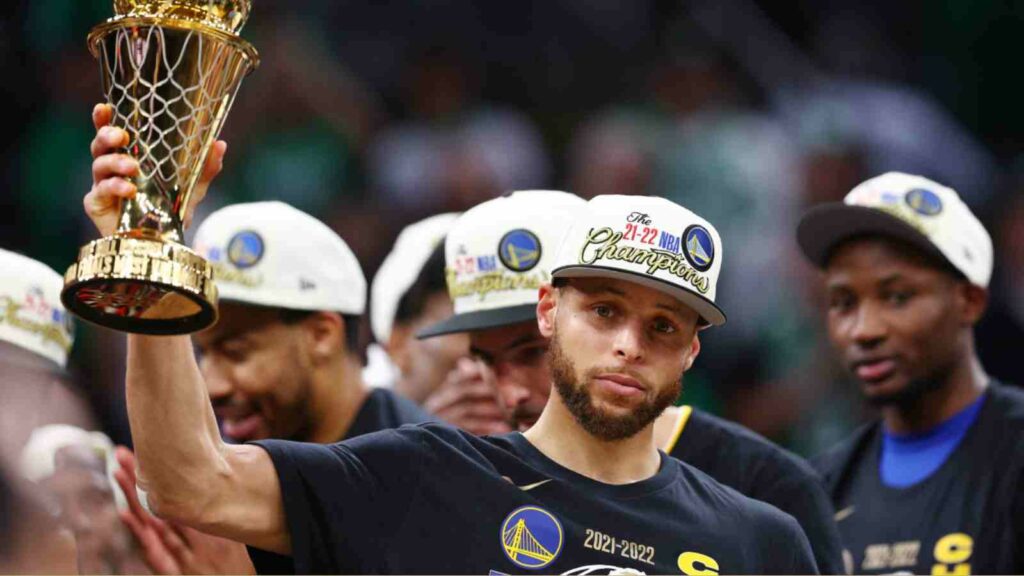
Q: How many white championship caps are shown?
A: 6